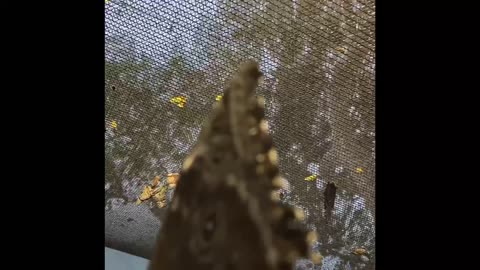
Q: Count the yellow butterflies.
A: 0